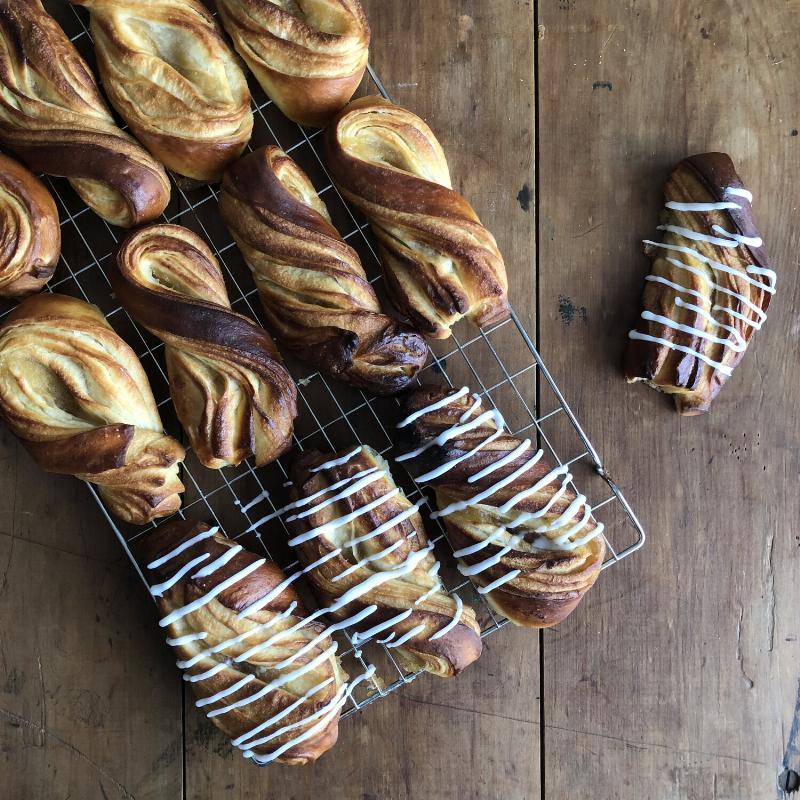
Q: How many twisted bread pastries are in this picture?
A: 12